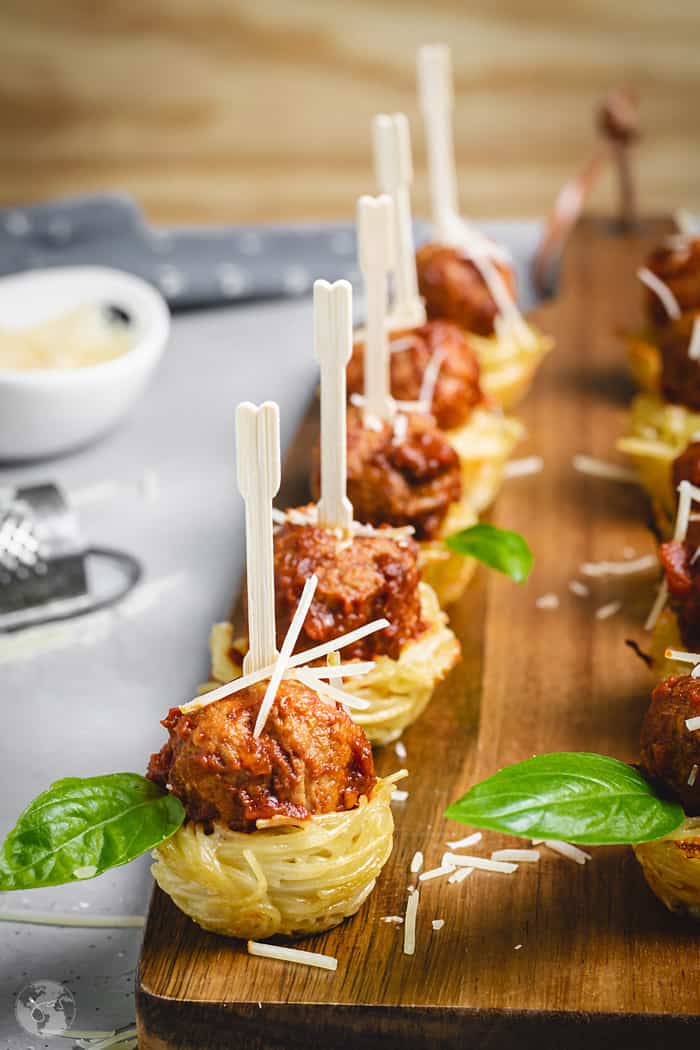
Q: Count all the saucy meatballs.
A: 10